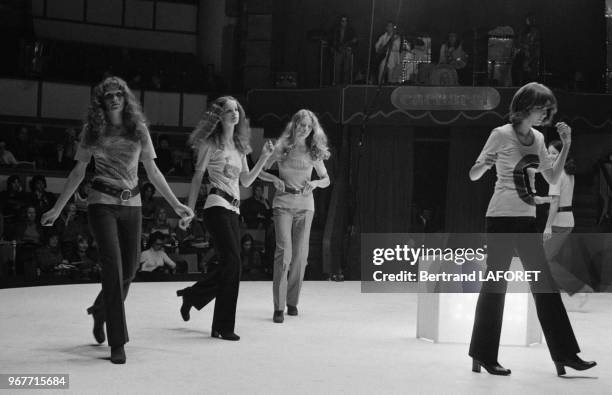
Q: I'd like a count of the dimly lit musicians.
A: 4